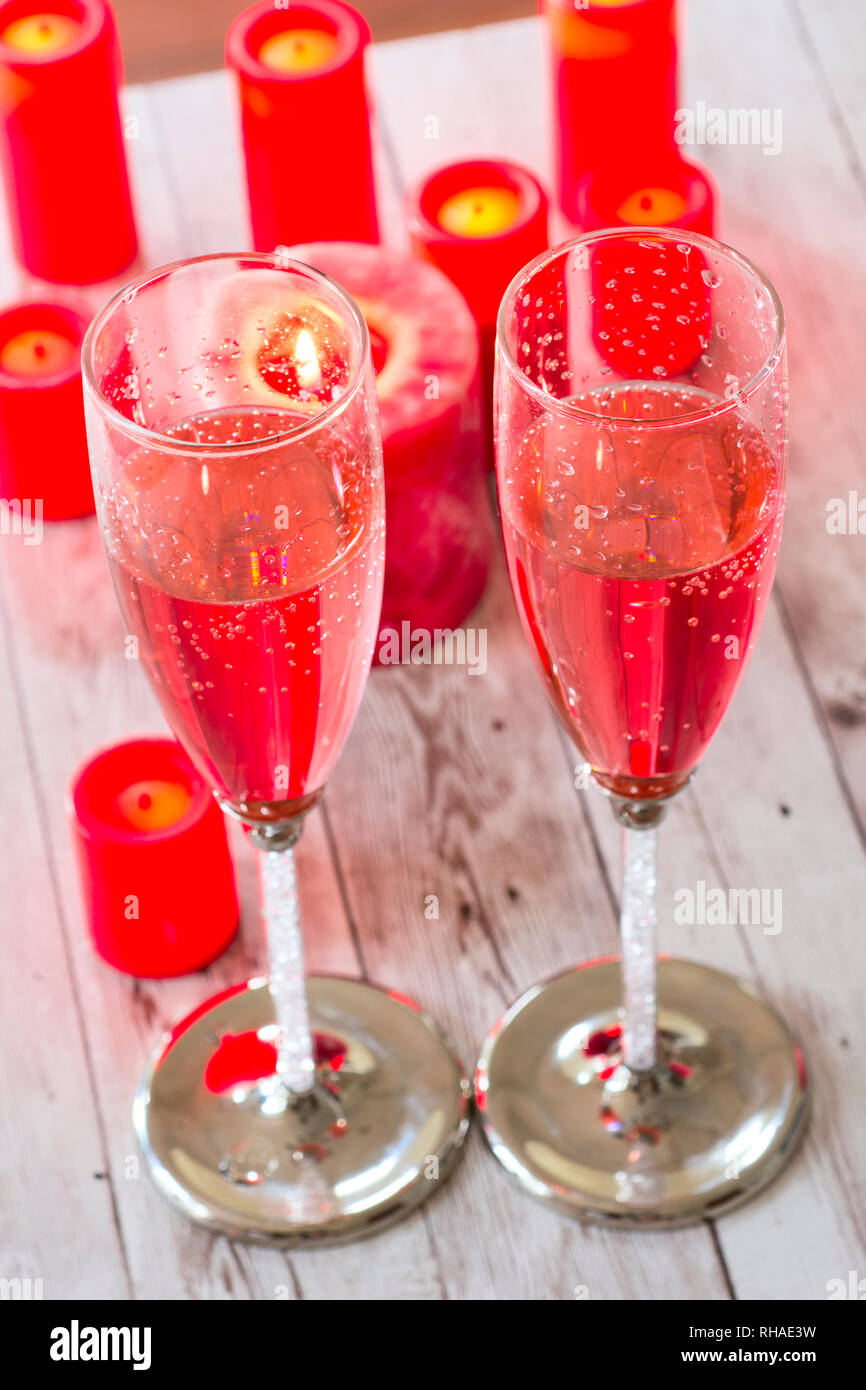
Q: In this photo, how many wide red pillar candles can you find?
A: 1